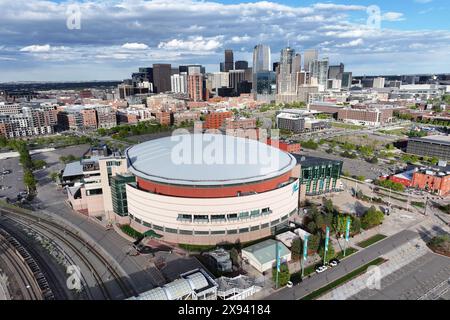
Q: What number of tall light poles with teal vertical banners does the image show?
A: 4